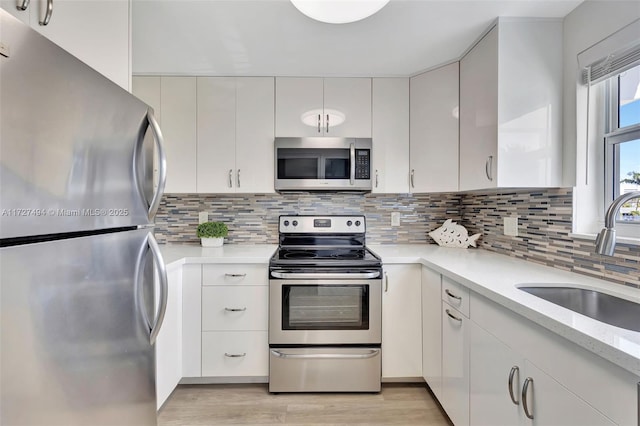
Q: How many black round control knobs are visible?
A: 4